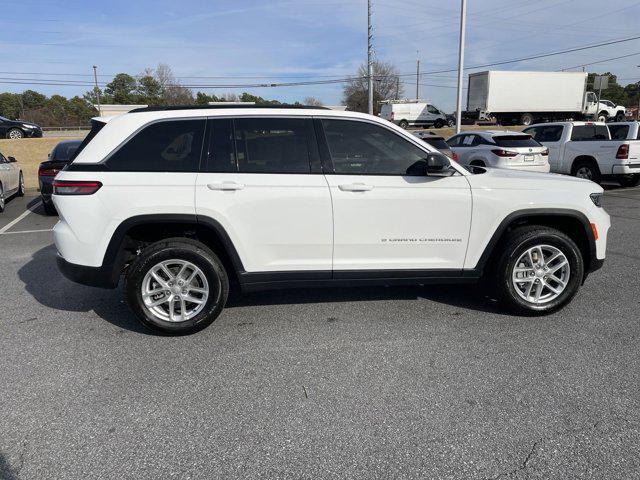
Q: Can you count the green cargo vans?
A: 0